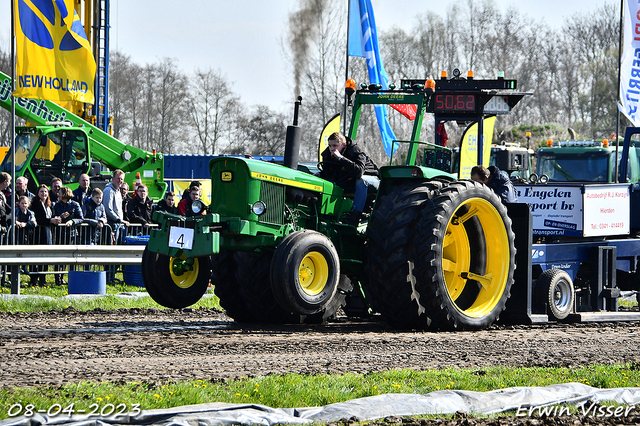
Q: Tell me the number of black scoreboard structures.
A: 1